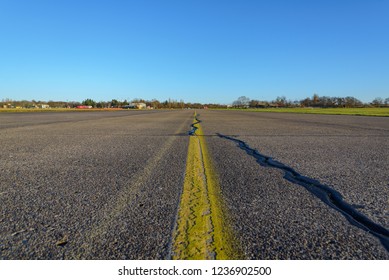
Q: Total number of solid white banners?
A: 1